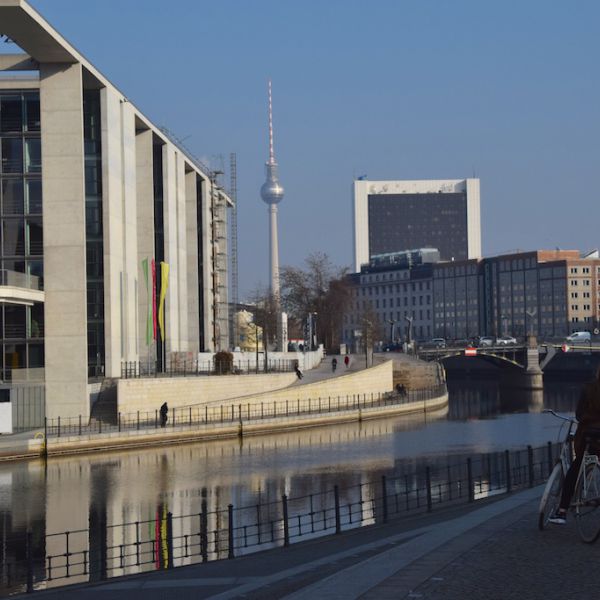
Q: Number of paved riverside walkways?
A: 2